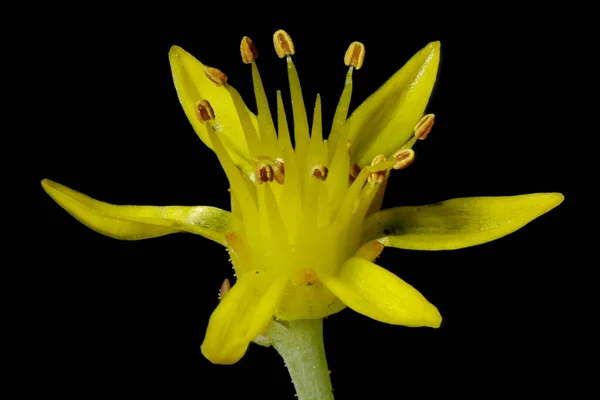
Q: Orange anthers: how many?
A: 11